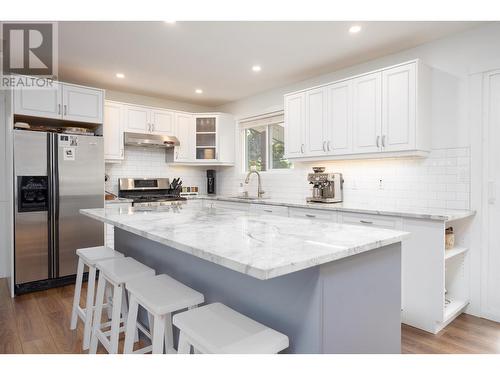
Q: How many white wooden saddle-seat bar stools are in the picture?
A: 4